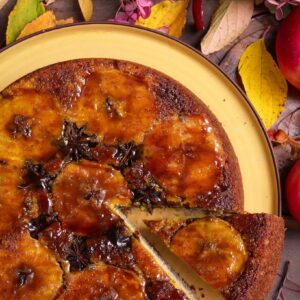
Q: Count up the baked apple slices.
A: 8